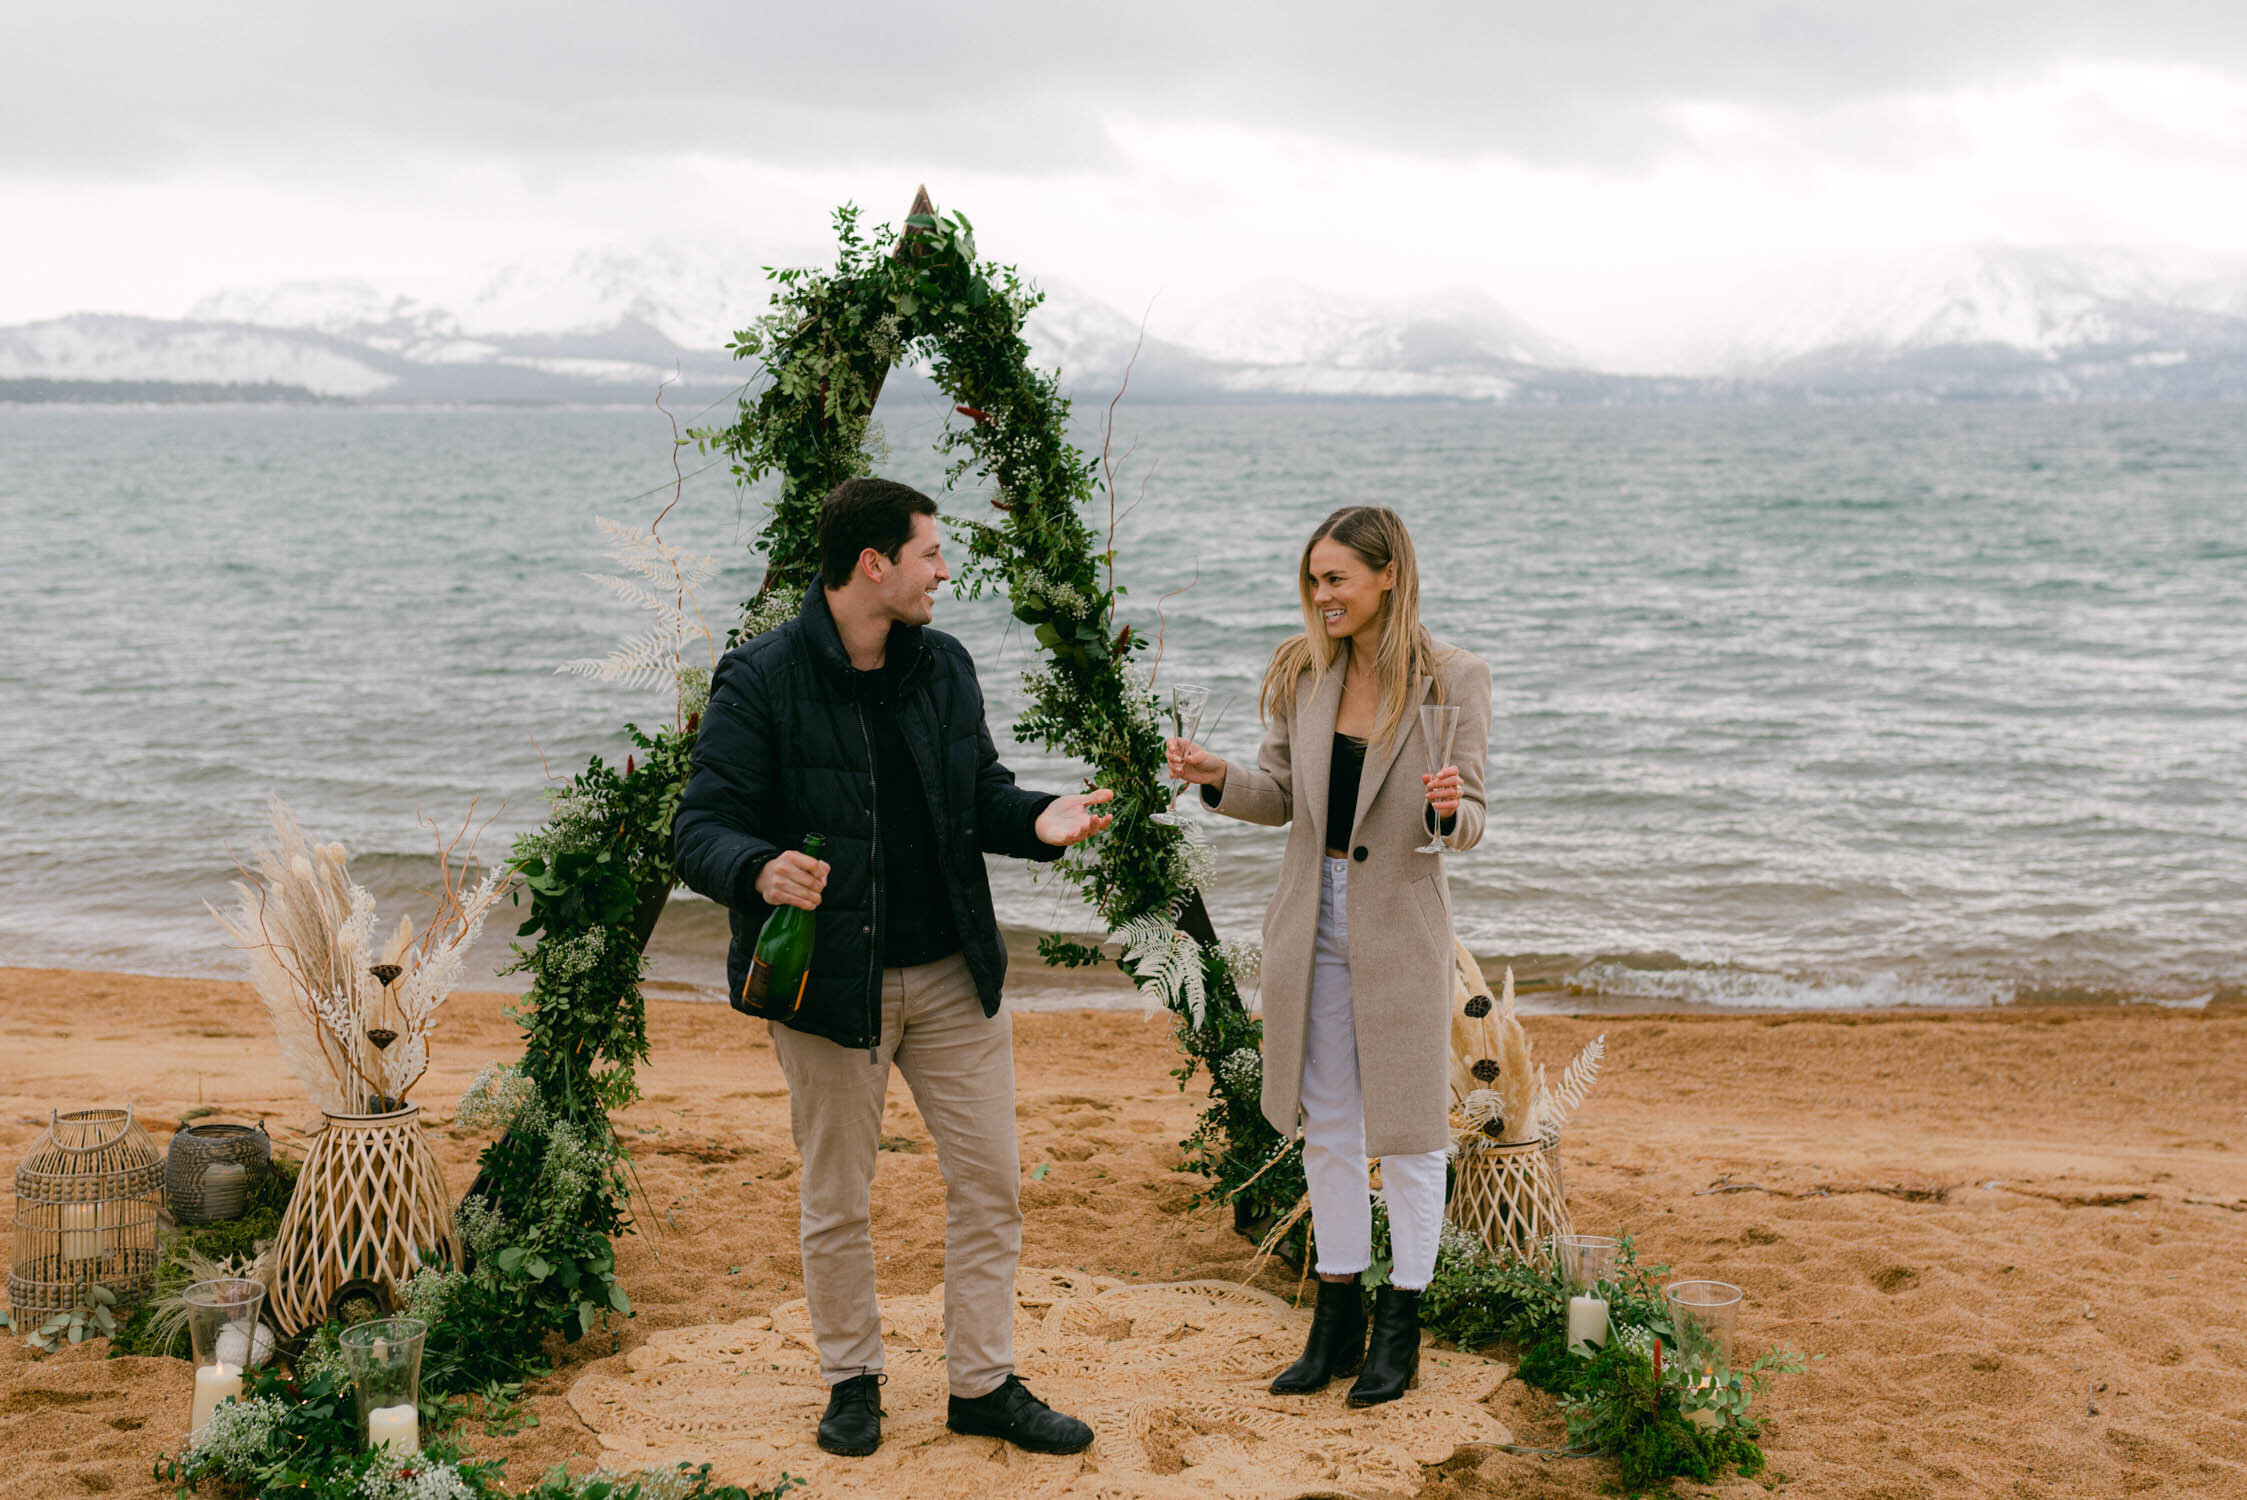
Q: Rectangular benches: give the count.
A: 0